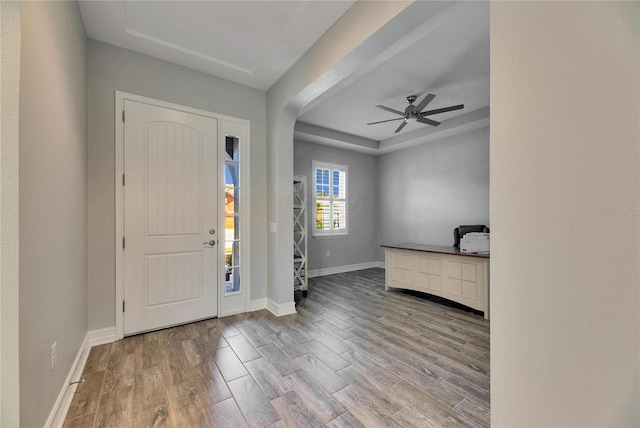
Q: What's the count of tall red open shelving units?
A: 0